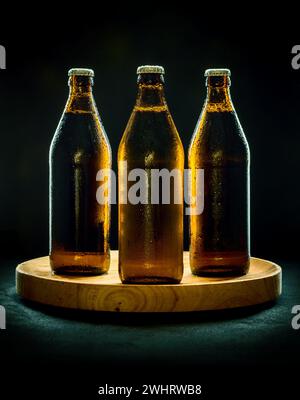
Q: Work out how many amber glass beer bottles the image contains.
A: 3